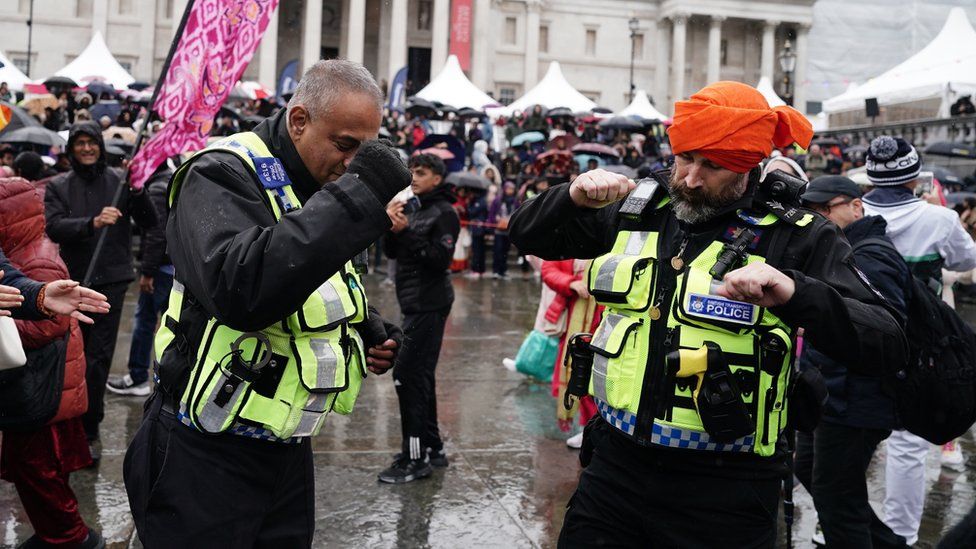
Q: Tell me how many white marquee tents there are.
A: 7